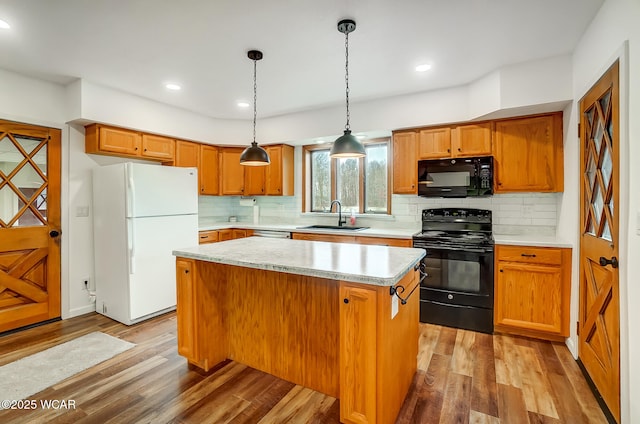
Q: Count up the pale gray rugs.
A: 1